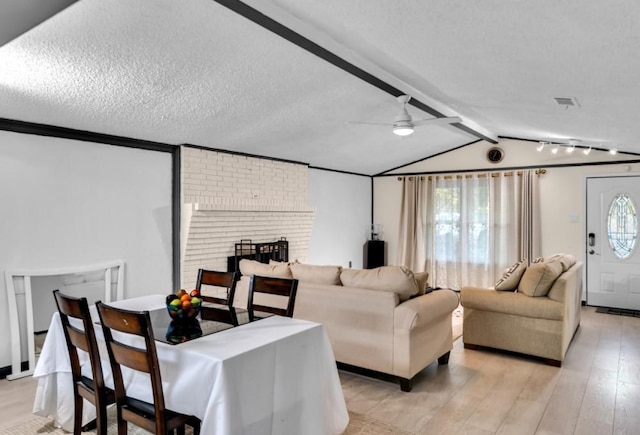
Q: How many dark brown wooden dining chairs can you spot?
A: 4